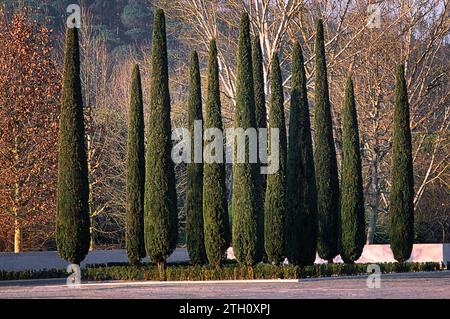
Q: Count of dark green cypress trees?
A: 12